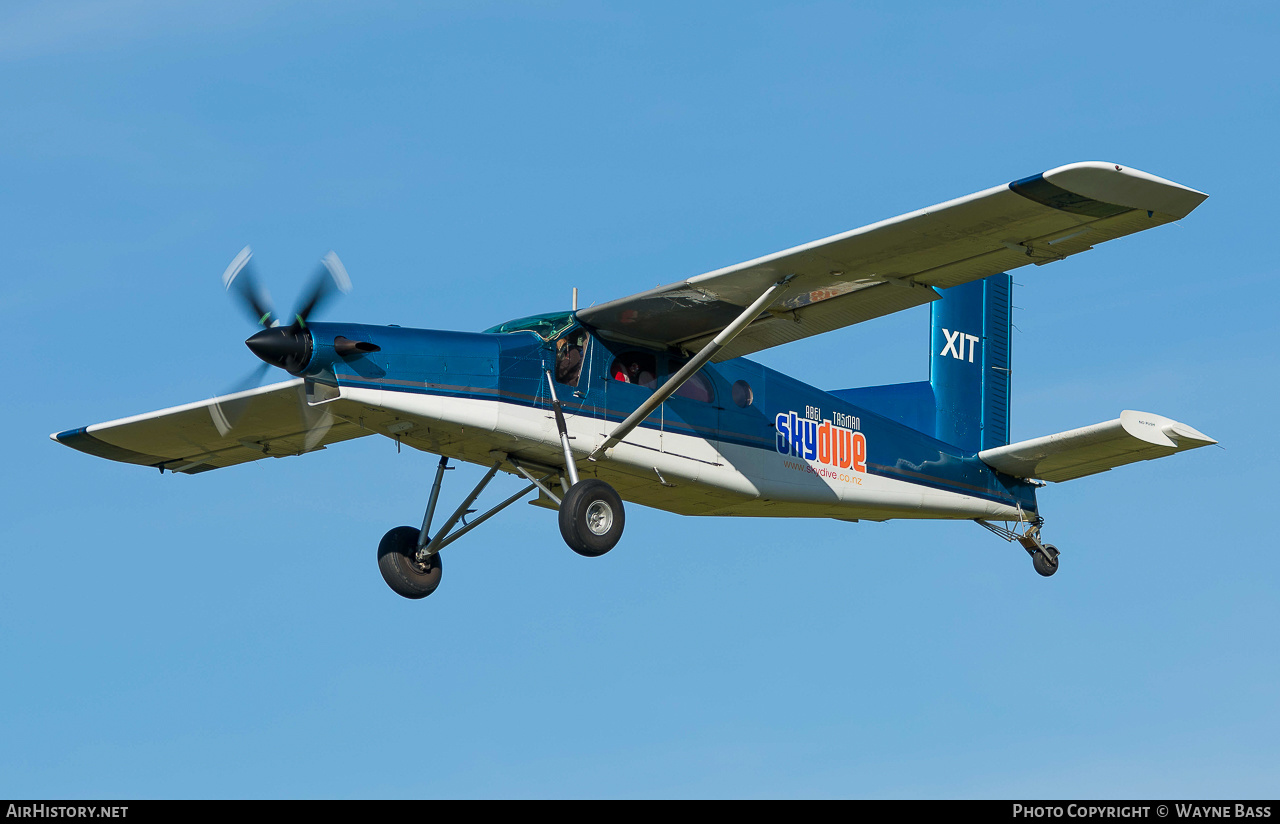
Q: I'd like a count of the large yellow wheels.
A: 0